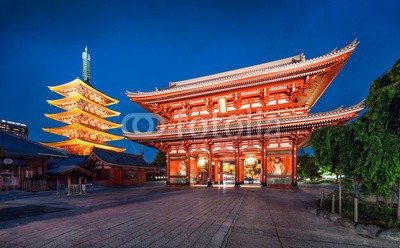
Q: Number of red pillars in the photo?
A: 6